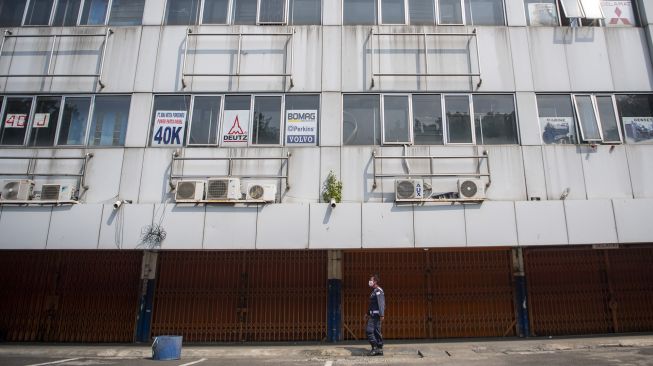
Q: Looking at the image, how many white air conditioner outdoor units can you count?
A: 7